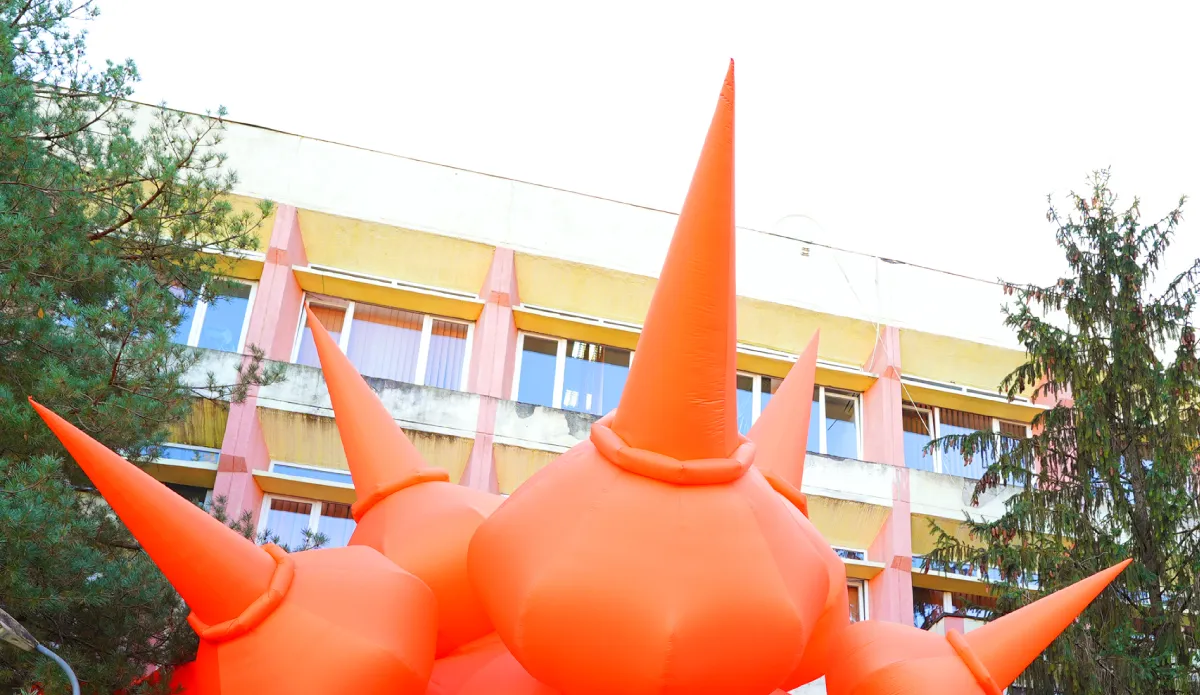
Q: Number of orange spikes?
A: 5